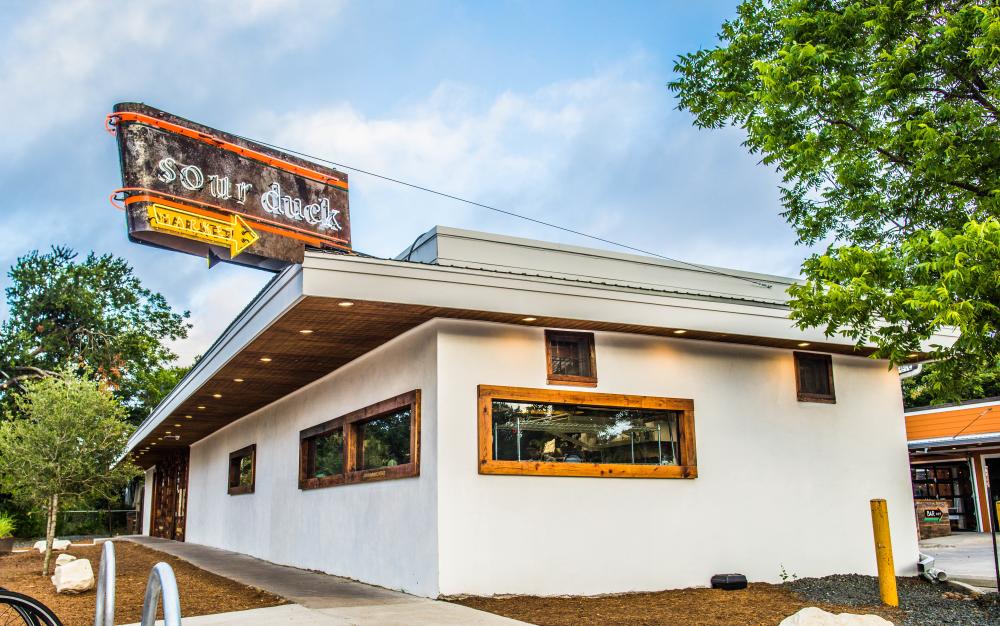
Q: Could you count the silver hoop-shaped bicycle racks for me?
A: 2